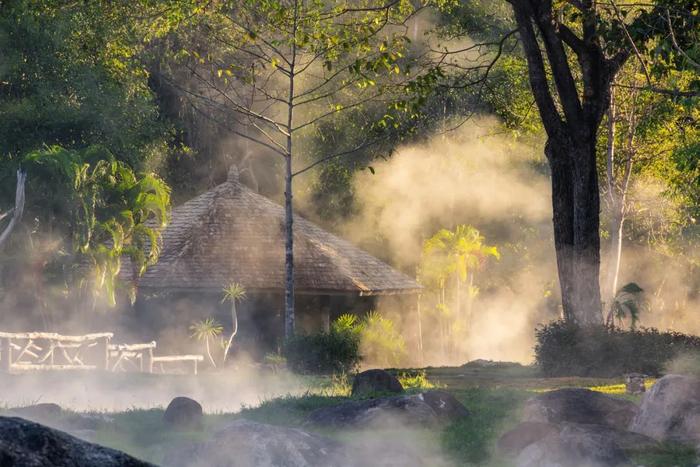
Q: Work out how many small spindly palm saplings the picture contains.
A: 2